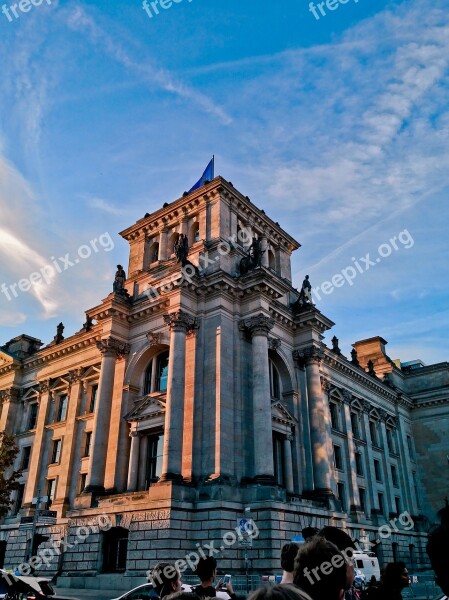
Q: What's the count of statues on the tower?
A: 4